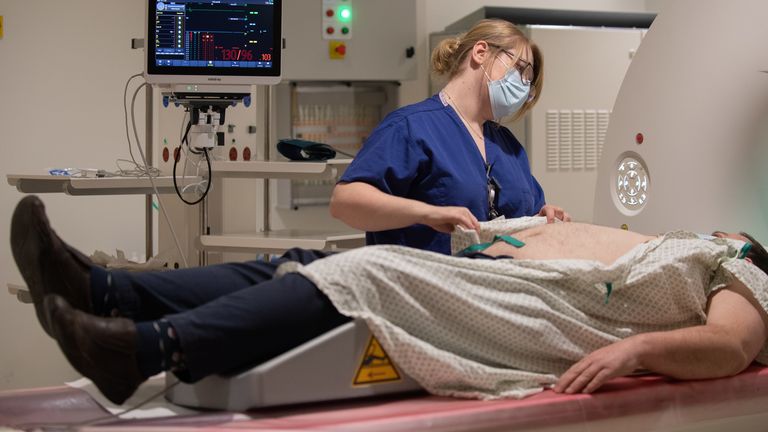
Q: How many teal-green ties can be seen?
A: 3